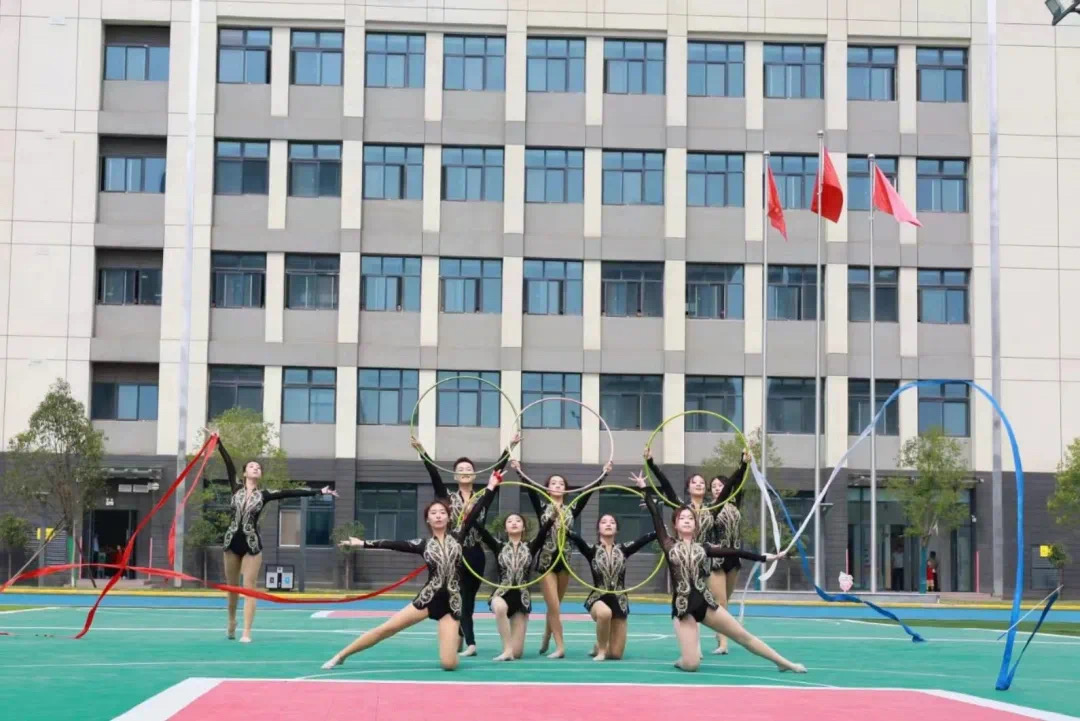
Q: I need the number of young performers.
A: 9